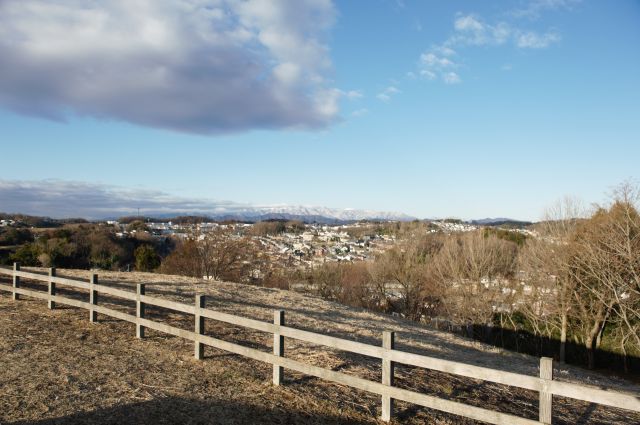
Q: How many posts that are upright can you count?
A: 8